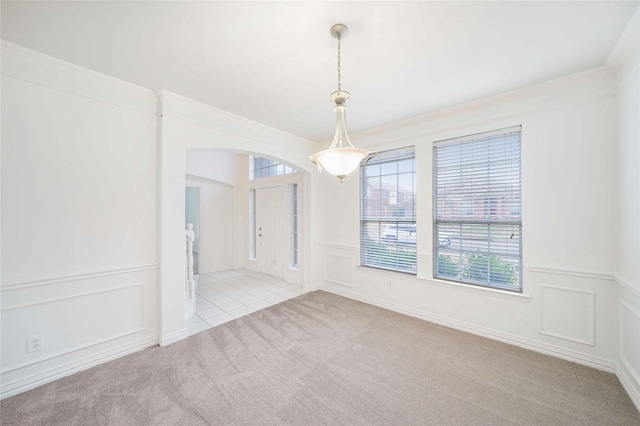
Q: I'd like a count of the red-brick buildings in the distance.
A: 2